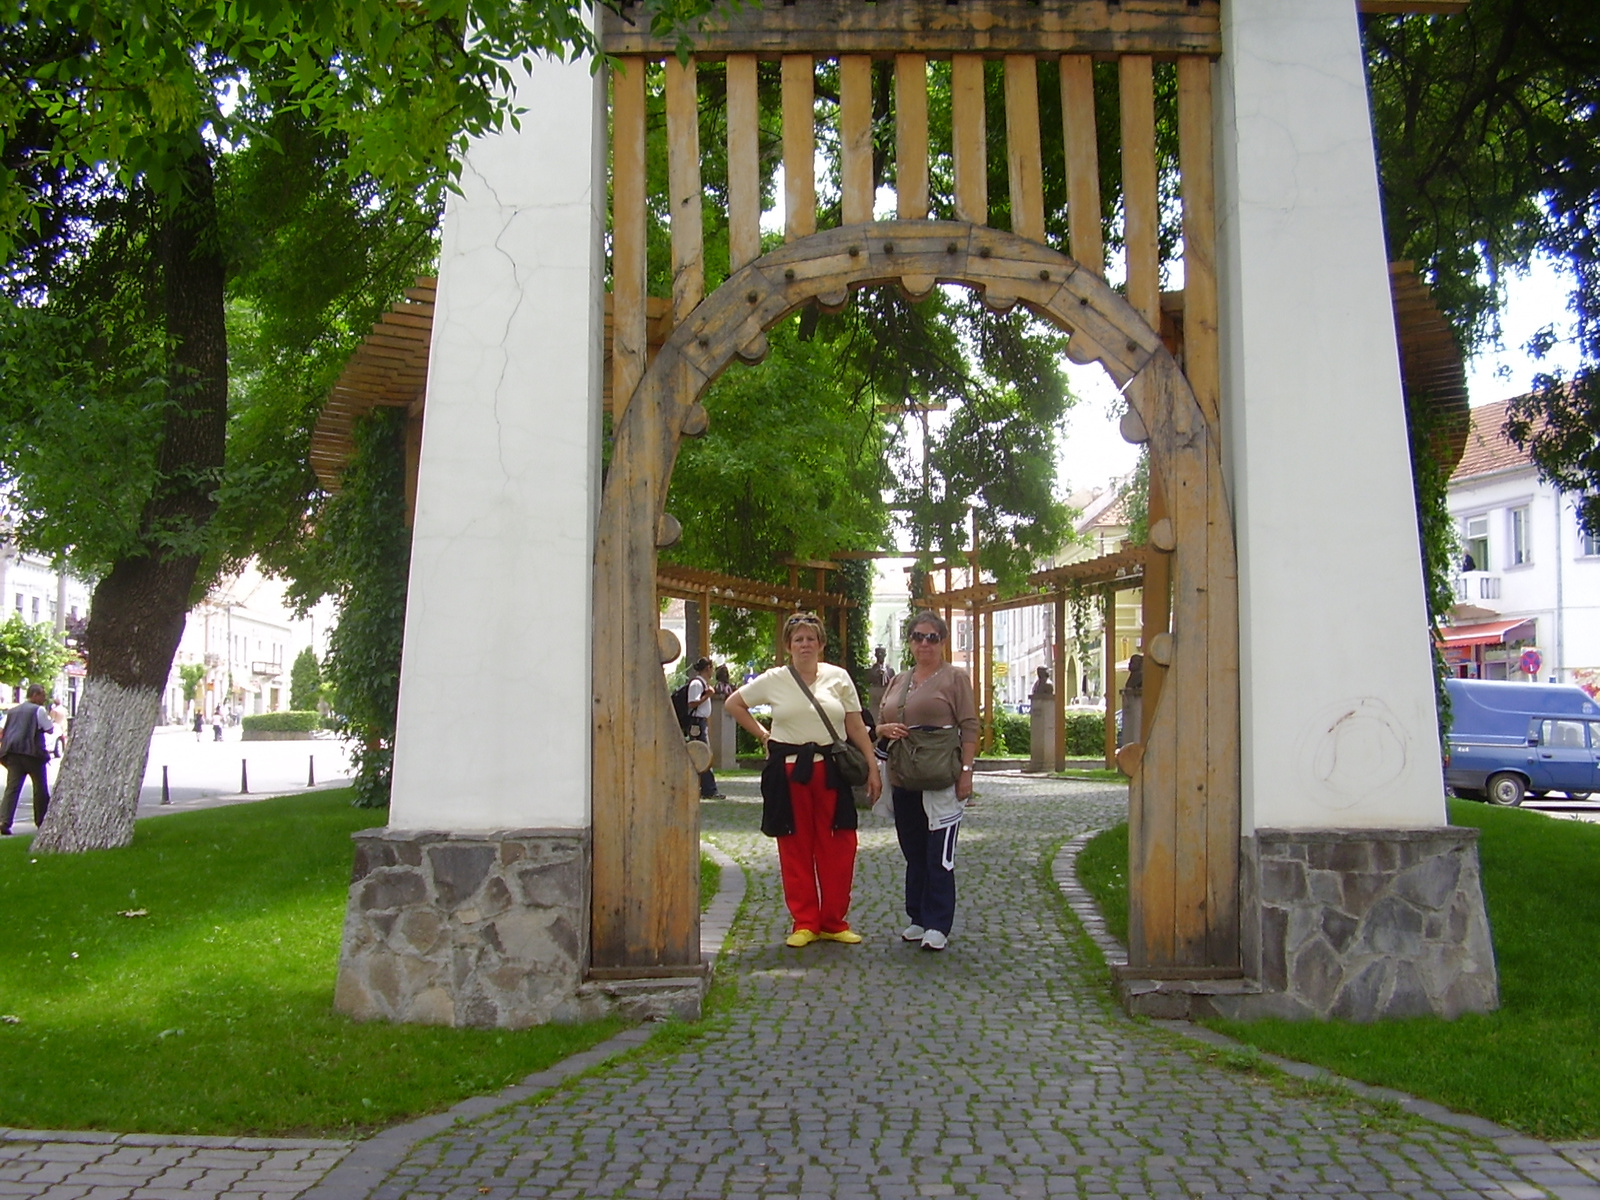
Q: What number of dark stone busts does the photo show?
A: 4